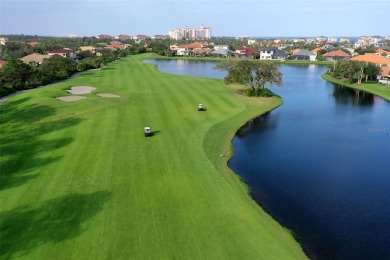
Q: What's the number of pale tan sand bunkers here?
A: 3